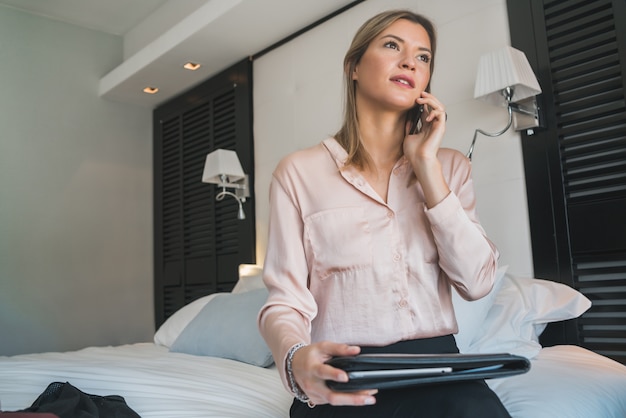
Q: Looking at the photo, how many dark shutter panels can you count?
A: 2